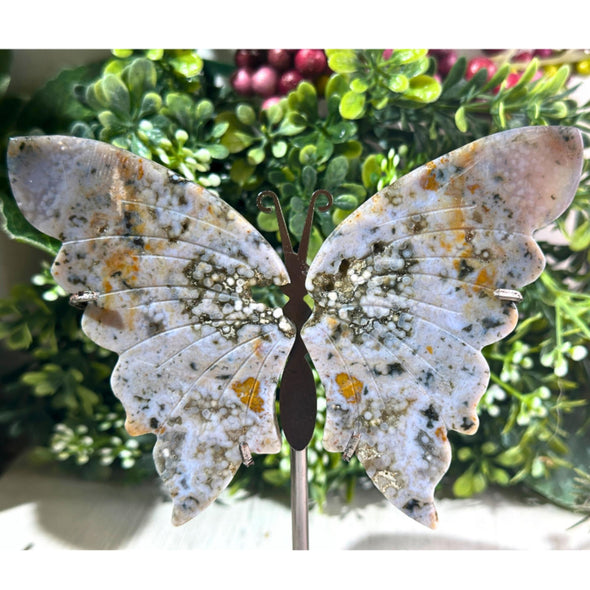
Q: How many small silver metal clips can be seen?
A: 4